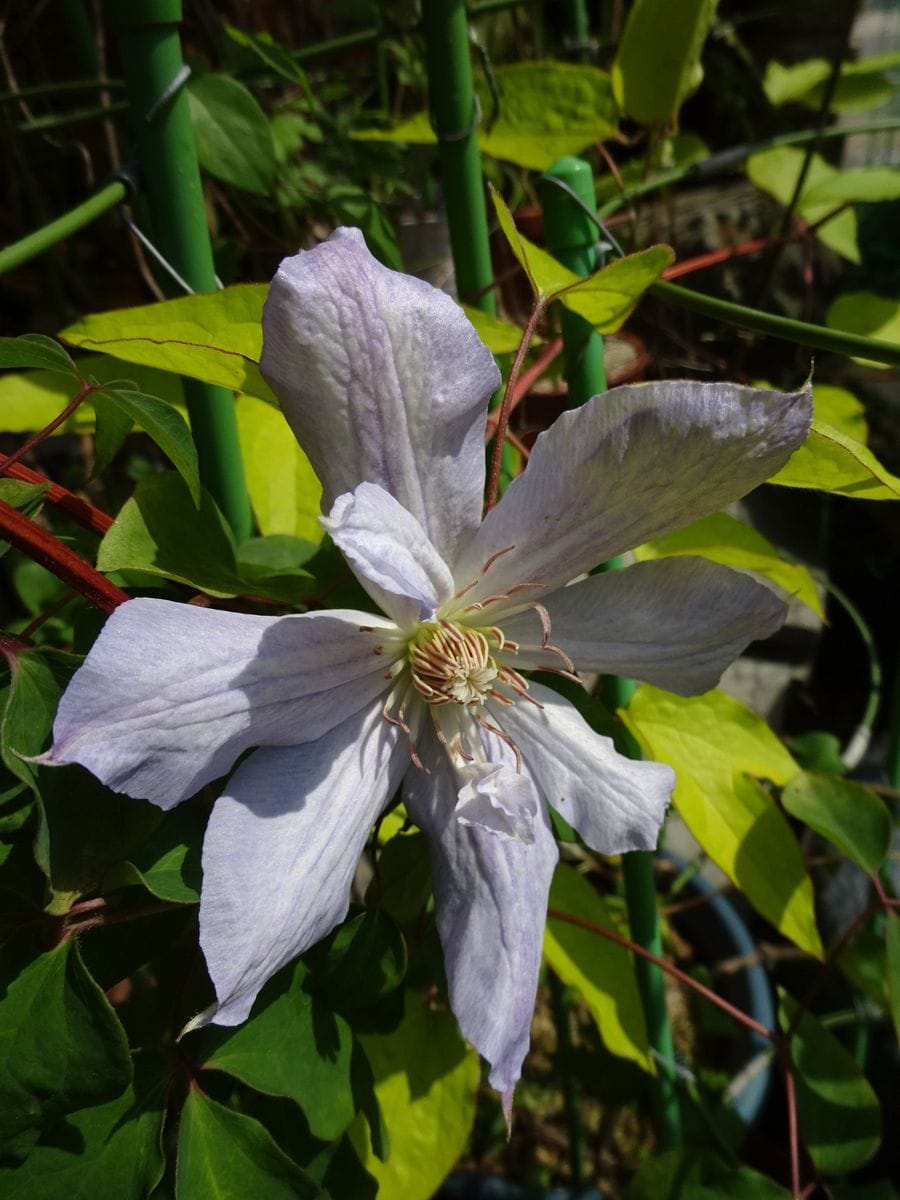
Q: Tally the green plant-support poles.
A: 3